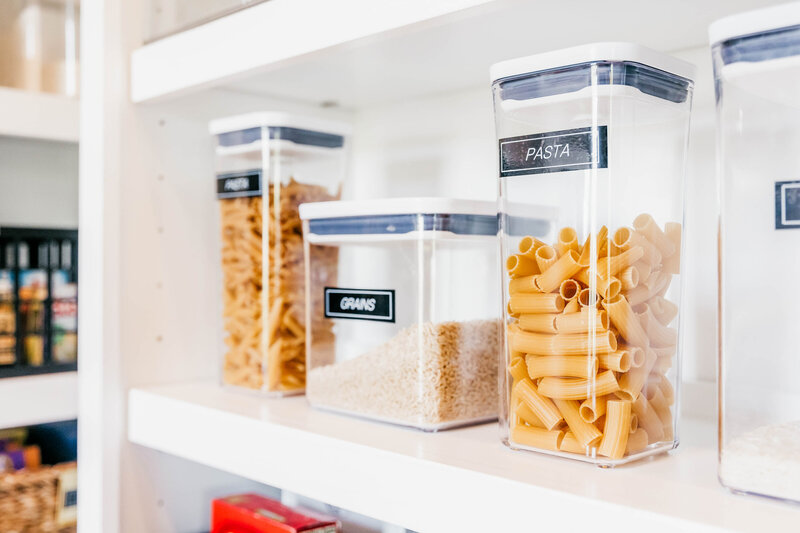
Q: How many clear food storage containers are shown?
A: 4